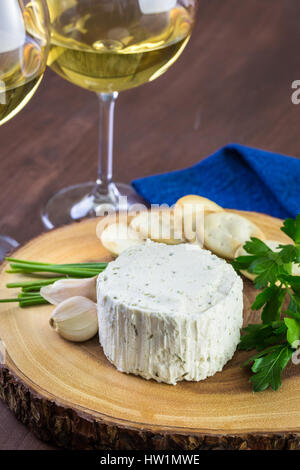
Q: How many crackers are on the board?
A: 5